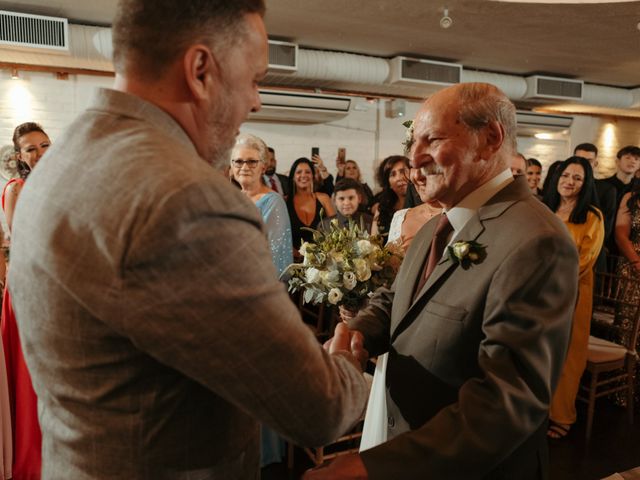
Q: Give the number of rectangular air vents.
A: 4